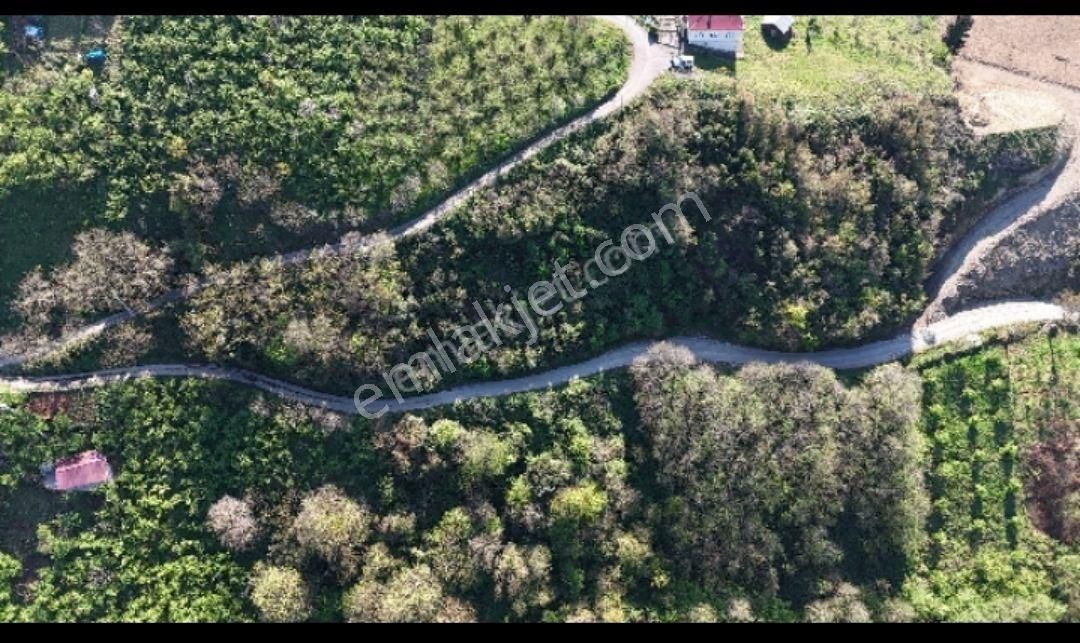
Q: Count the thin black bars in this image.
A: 2